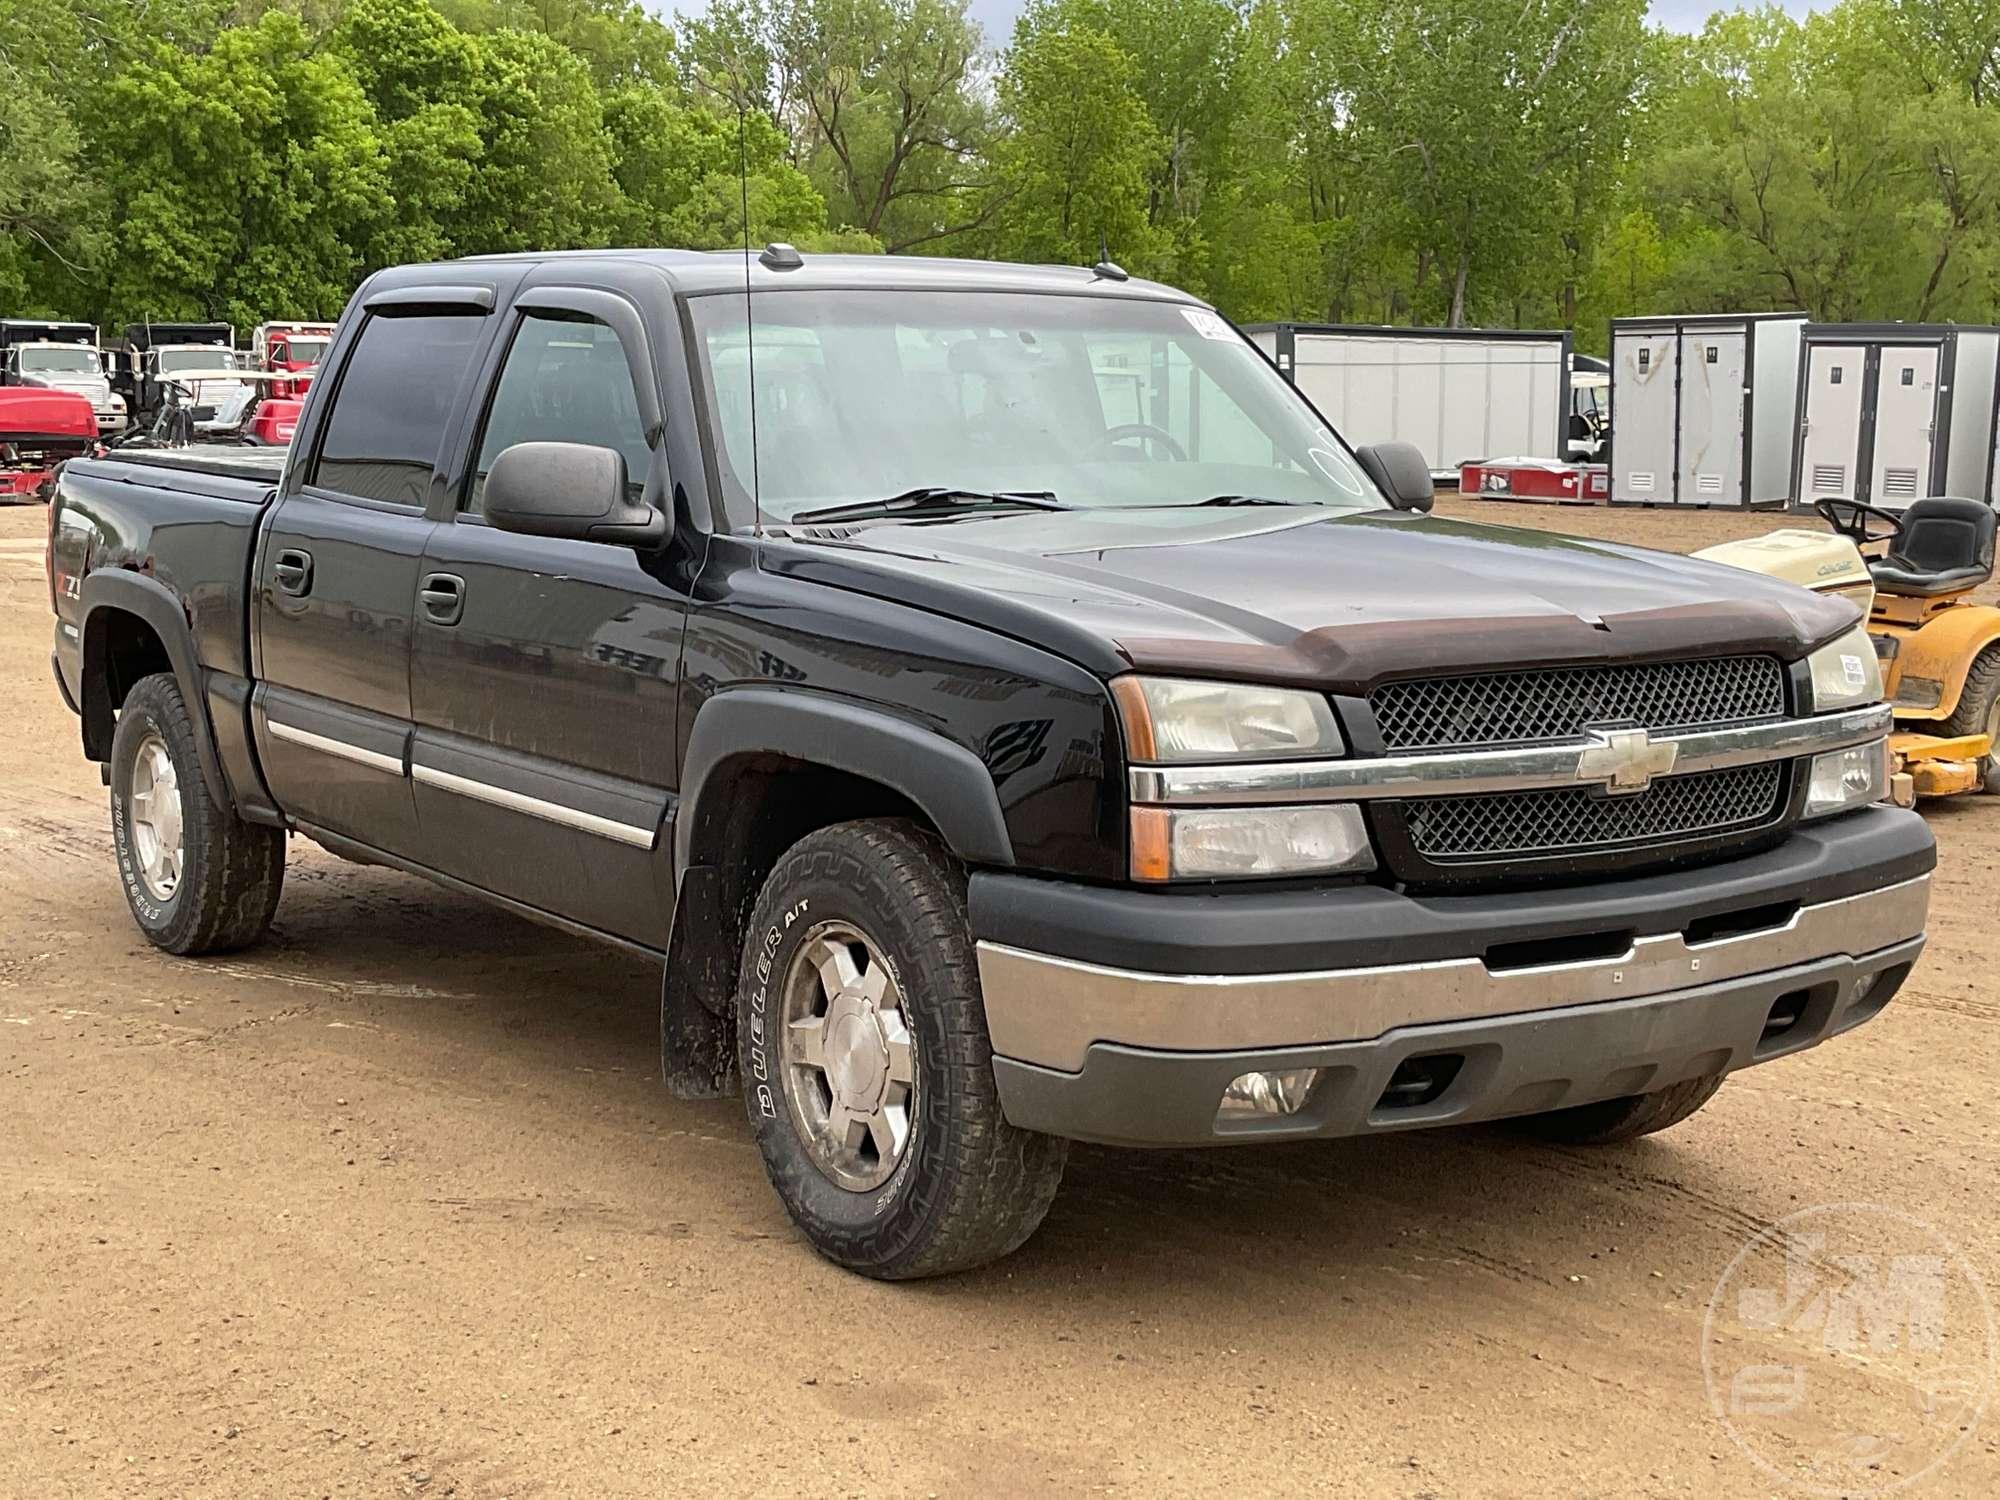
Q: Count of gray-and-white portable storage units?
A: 3